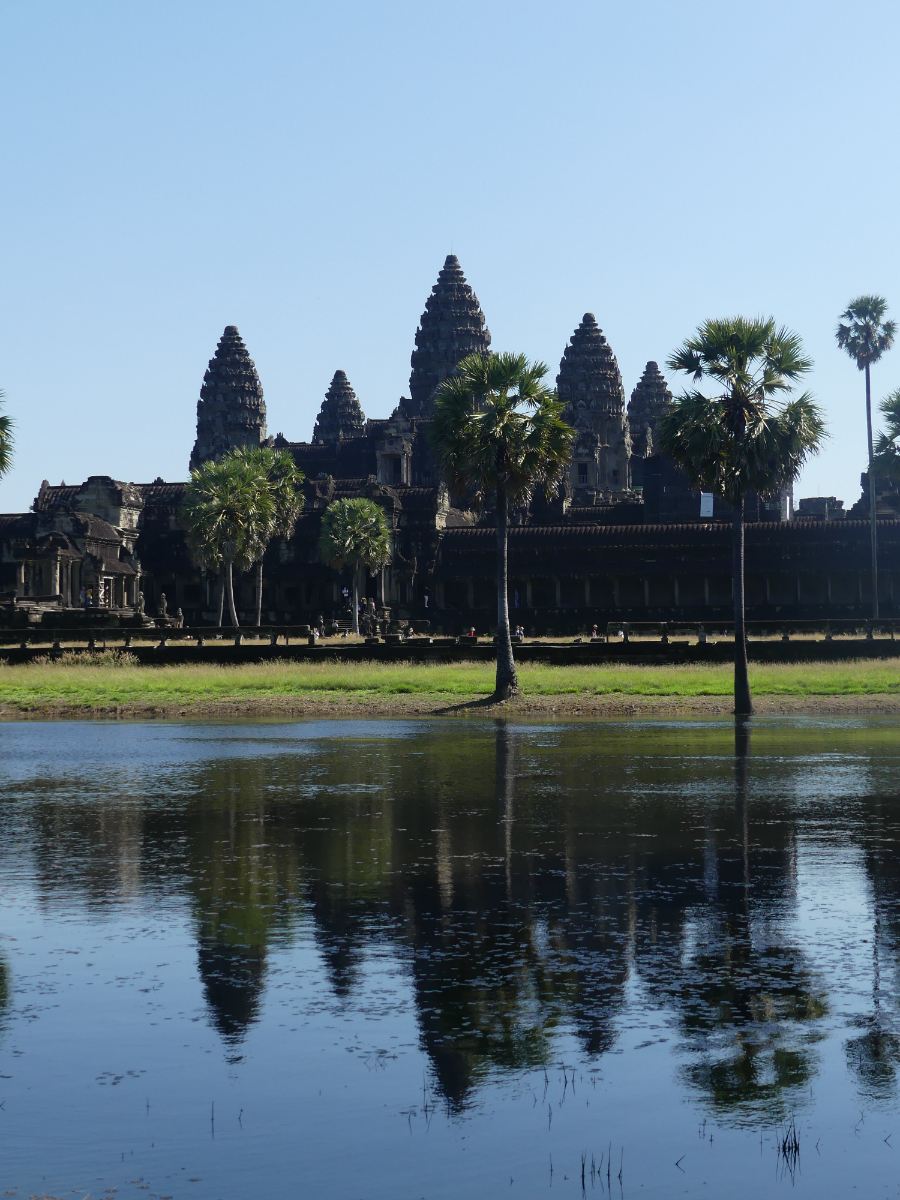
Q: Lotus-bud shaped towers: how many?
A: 5